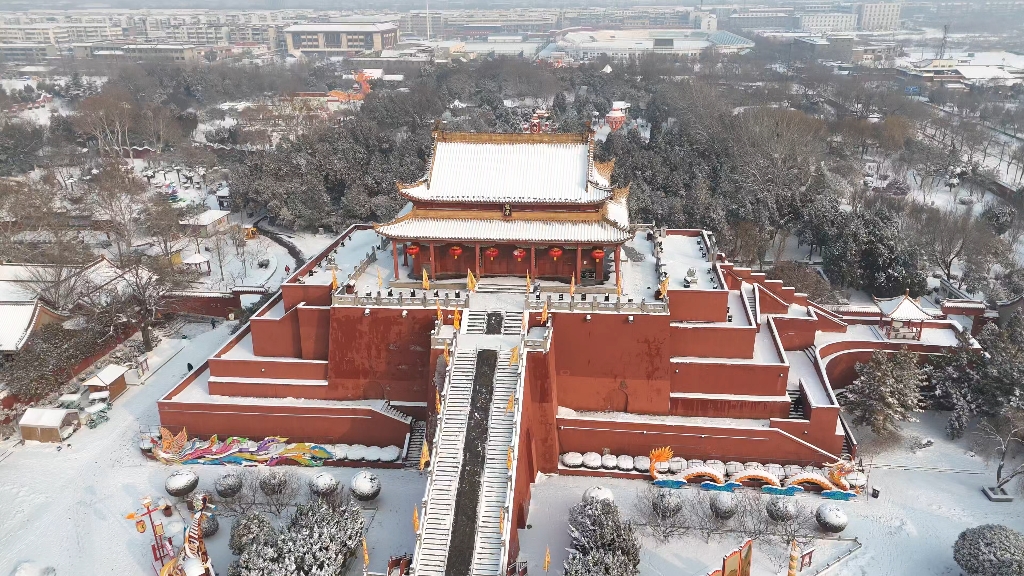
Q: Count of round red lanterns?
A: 6